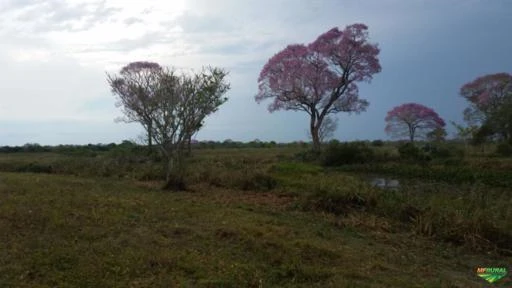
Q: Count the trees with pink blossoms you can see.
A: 4